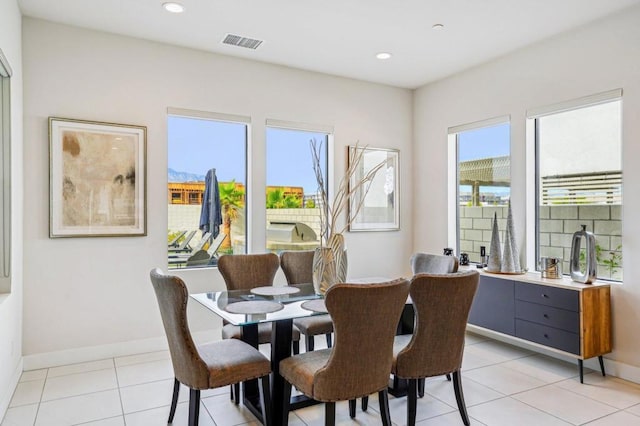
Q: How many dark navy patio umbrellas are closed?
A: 1